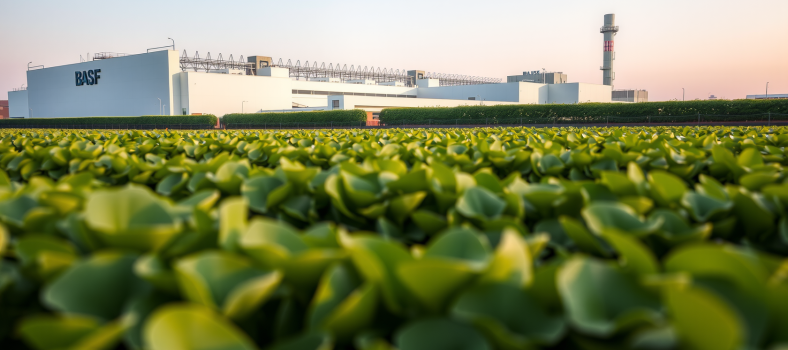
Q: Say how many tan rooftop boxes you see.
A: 2